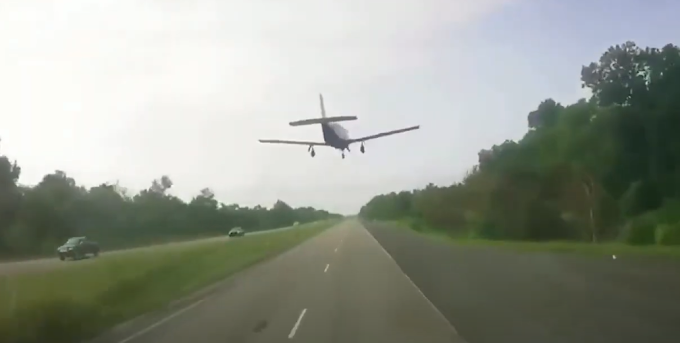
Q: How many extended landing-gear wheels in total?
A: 3